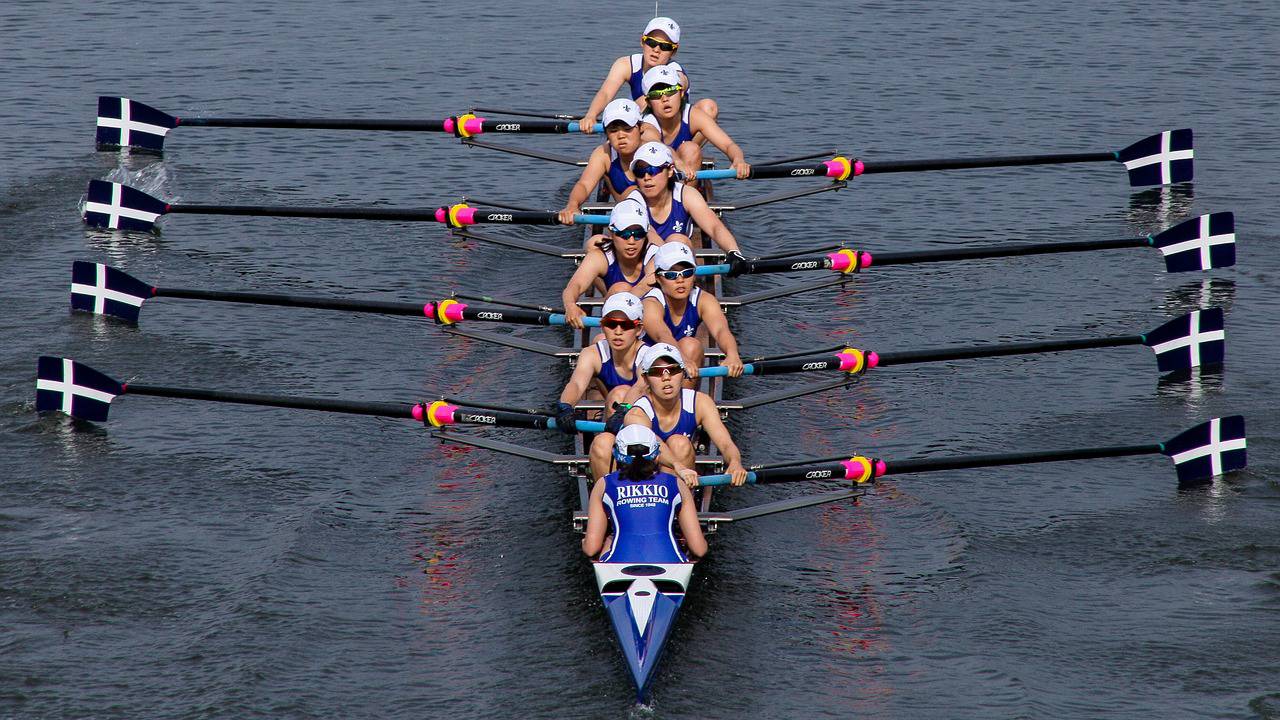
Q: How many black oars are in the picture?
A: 8